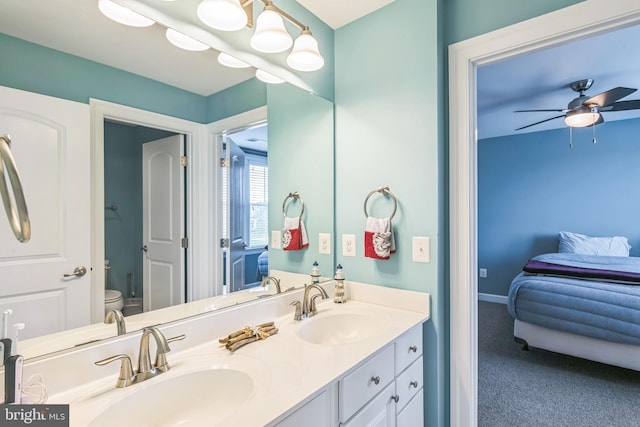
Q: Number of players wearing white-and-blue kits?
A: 0